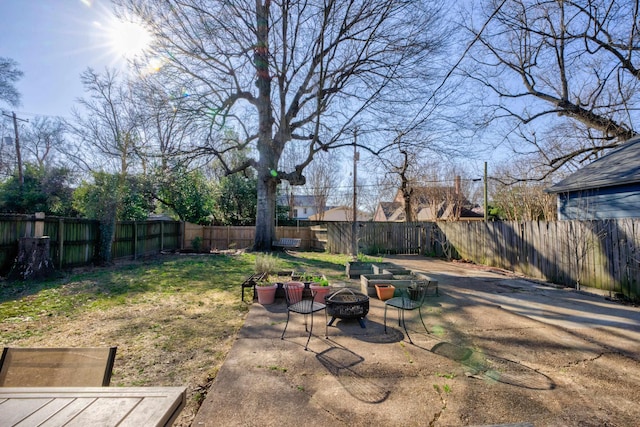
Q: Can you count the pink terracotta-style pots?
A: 3